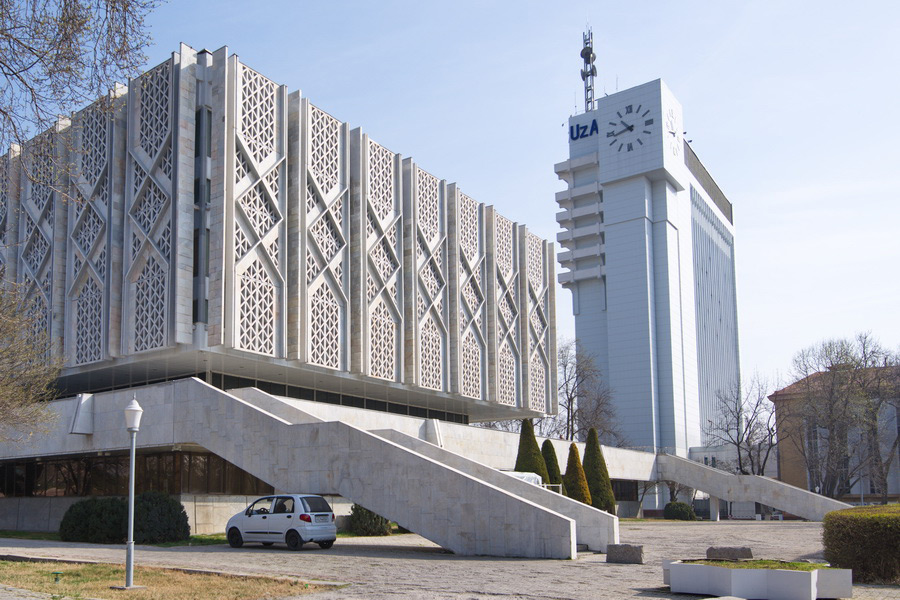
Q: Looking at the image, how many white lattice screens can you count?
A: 11